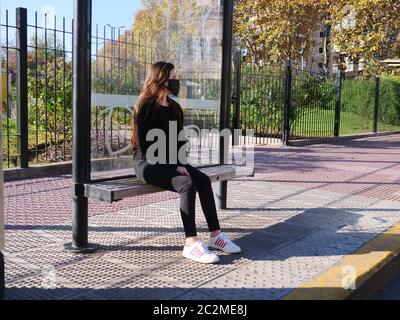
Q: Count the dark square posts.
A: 5